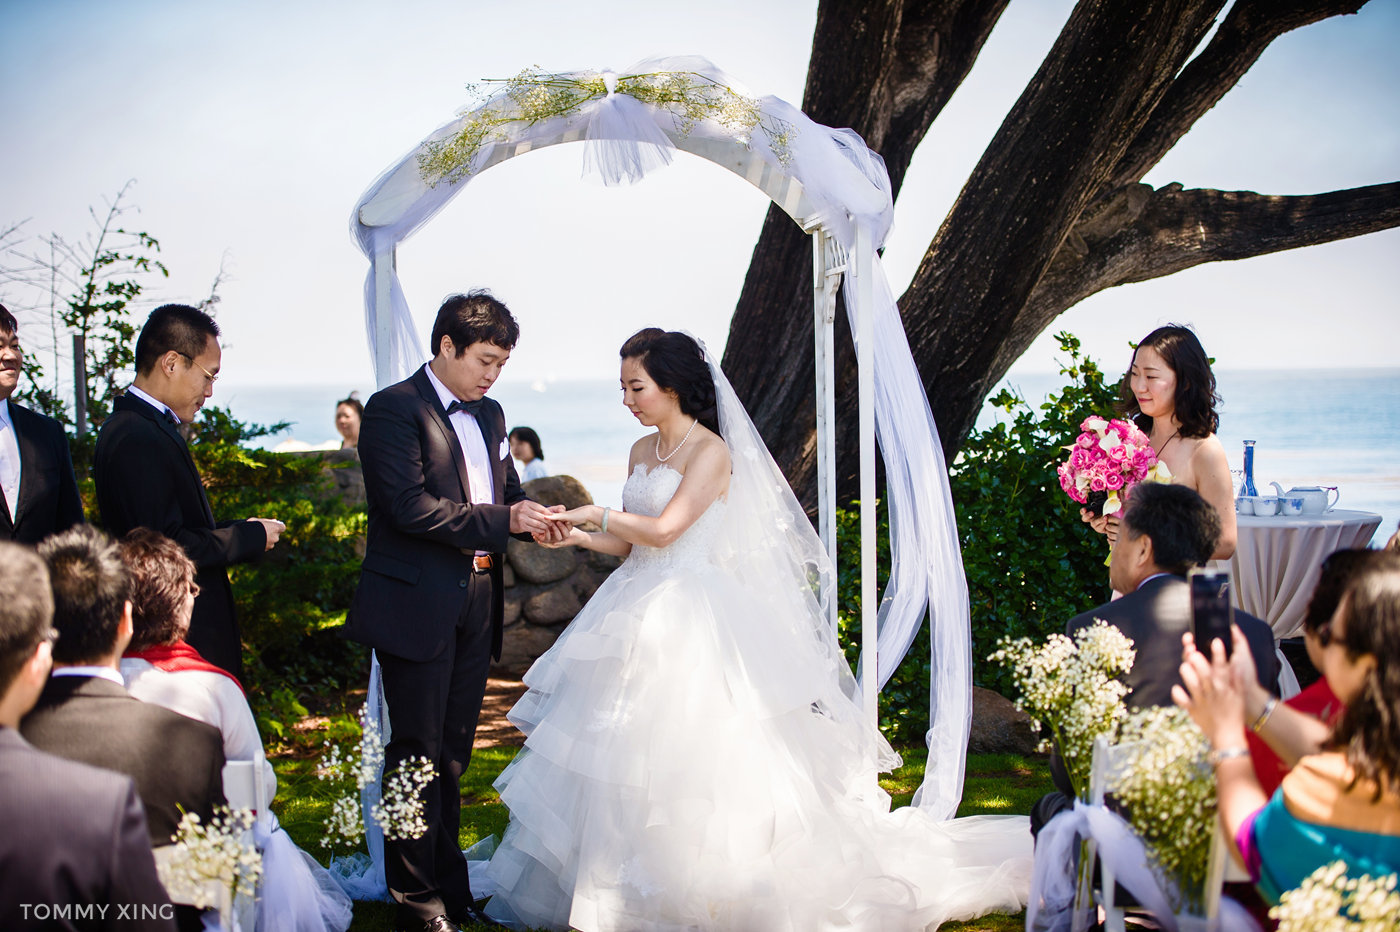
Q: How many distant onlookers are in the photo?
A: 2